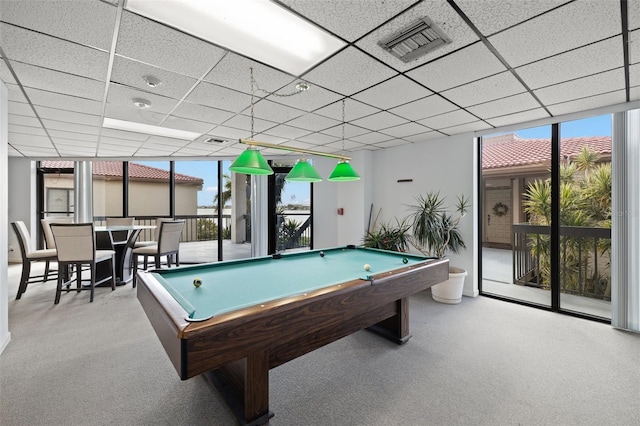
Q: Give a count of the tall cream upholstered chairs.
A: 6